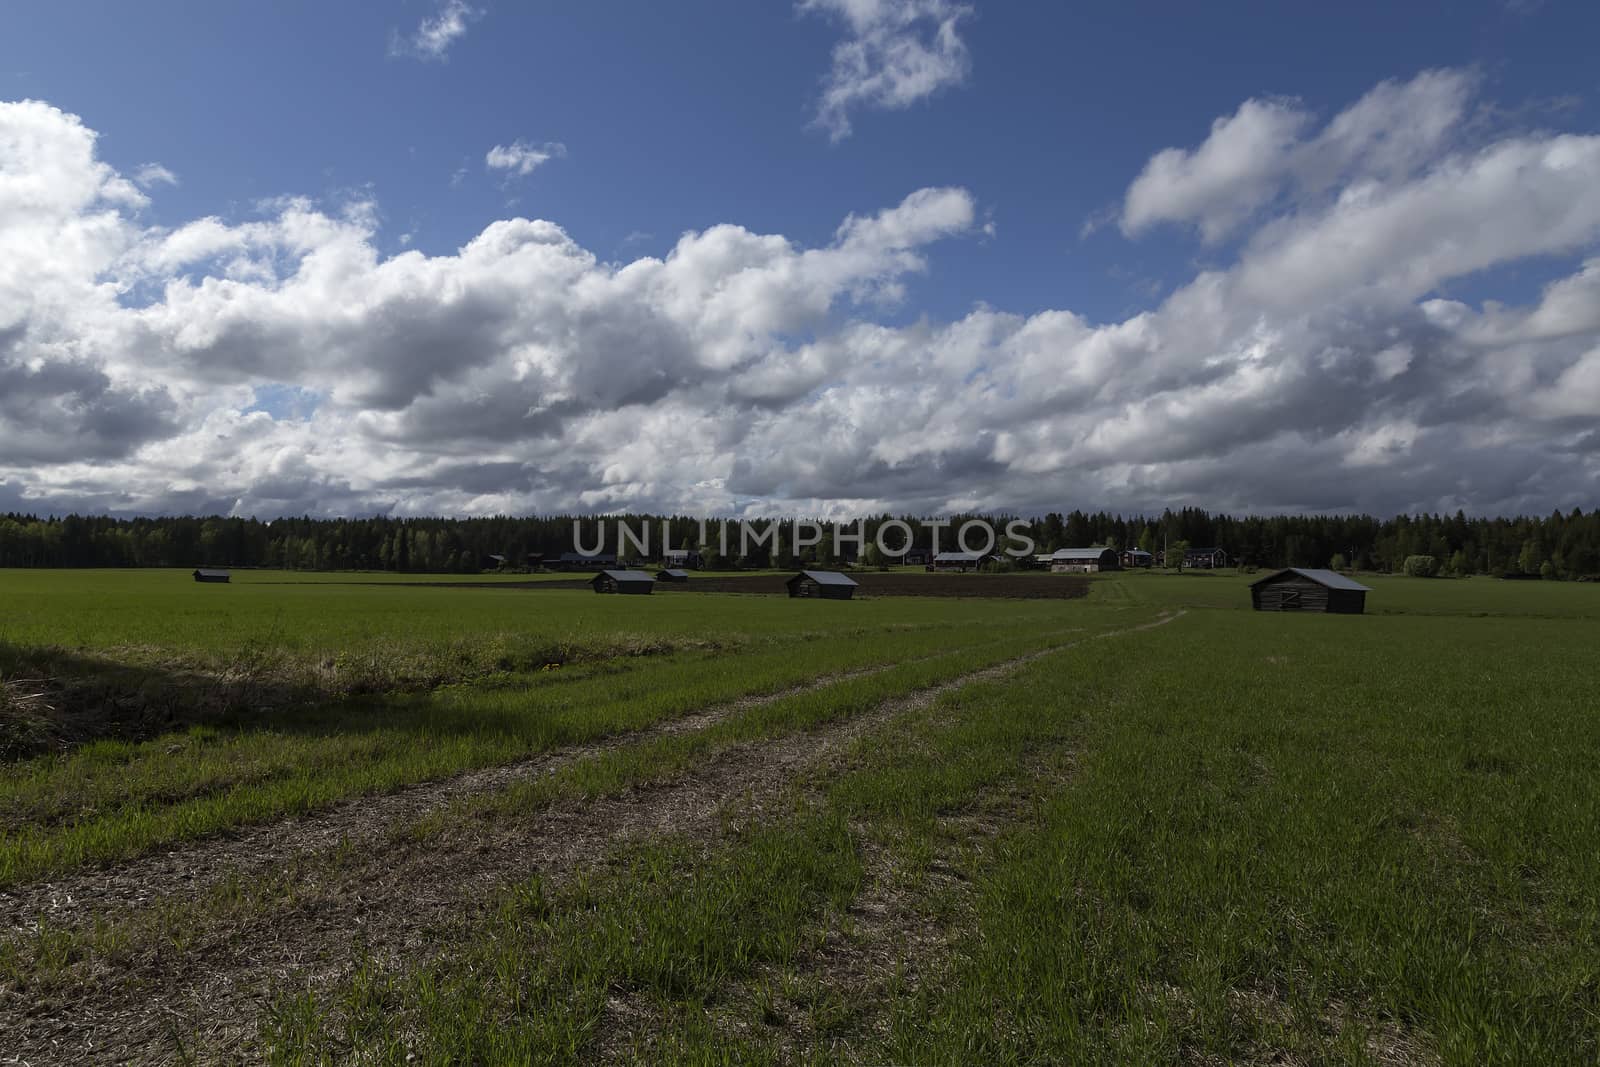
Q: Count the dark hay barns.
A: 5